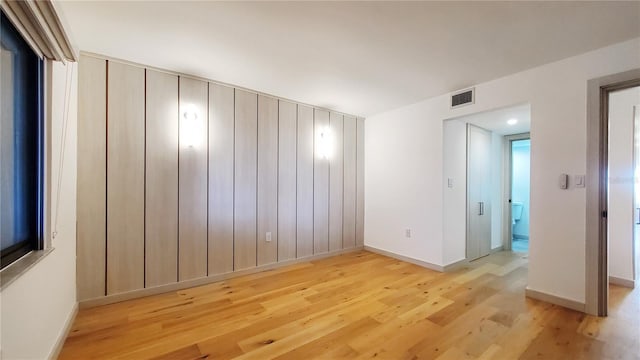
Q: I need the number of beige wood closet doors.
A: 2